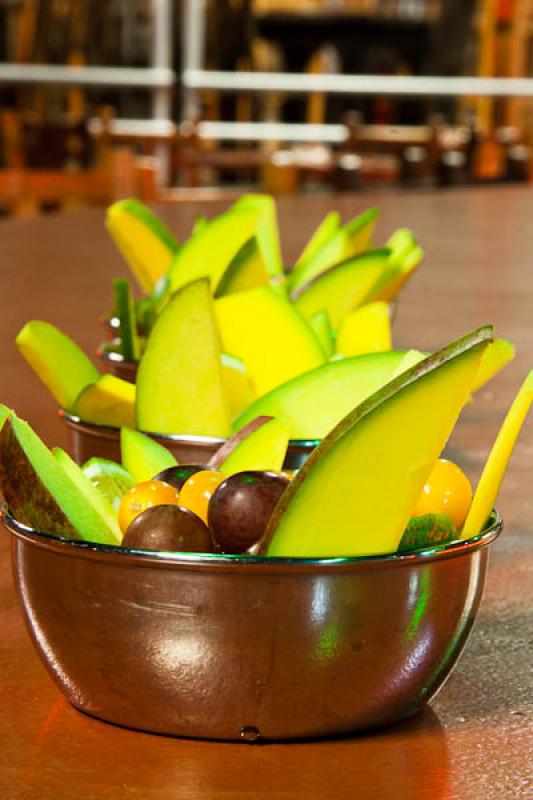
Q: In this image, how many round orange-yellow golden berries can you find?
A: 3